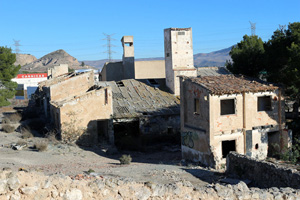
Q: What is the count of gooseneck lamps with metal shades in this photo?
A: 0